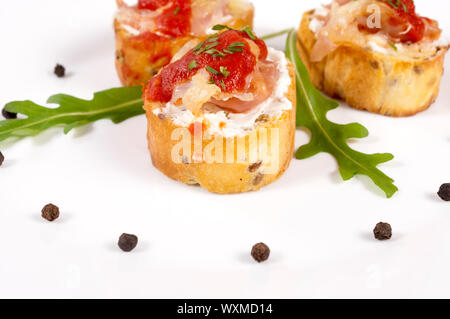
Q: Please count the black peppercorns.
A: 8